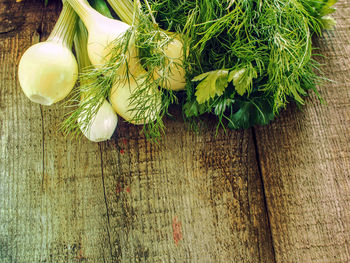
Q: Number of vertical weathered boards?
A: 2